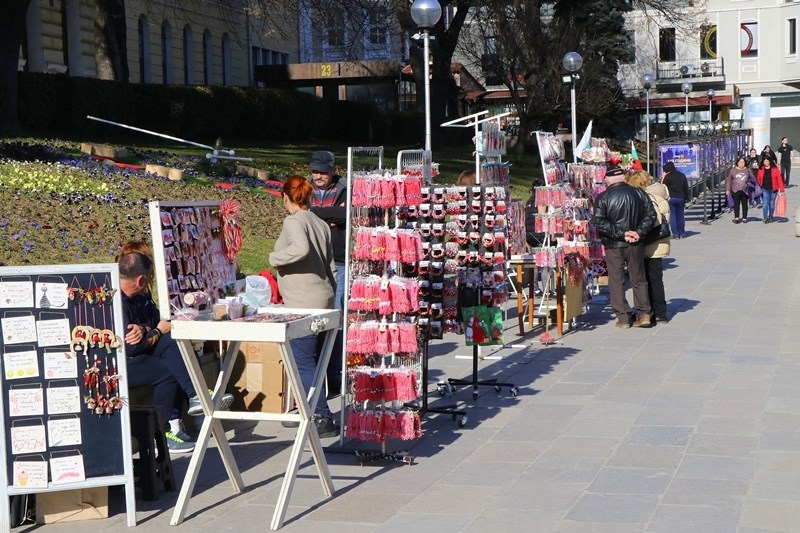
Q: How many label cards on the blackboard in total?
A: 12